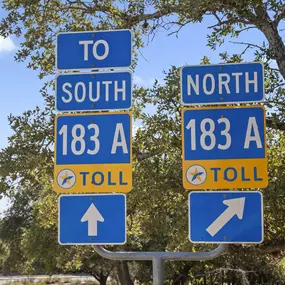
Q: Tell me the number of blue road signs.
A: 7